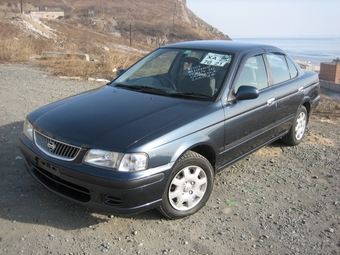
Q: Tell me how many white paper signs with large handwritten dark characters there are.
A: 1